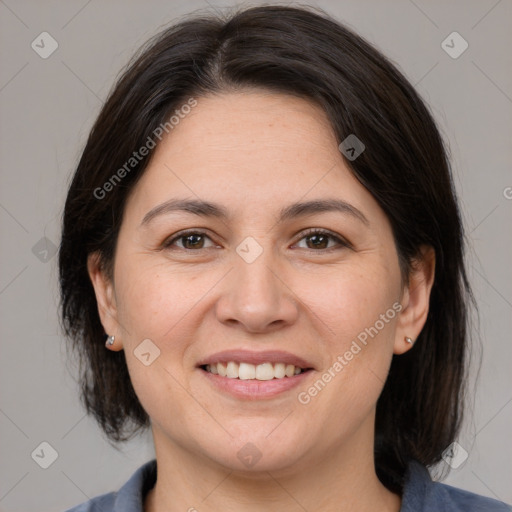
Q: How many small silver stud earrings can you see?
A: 2